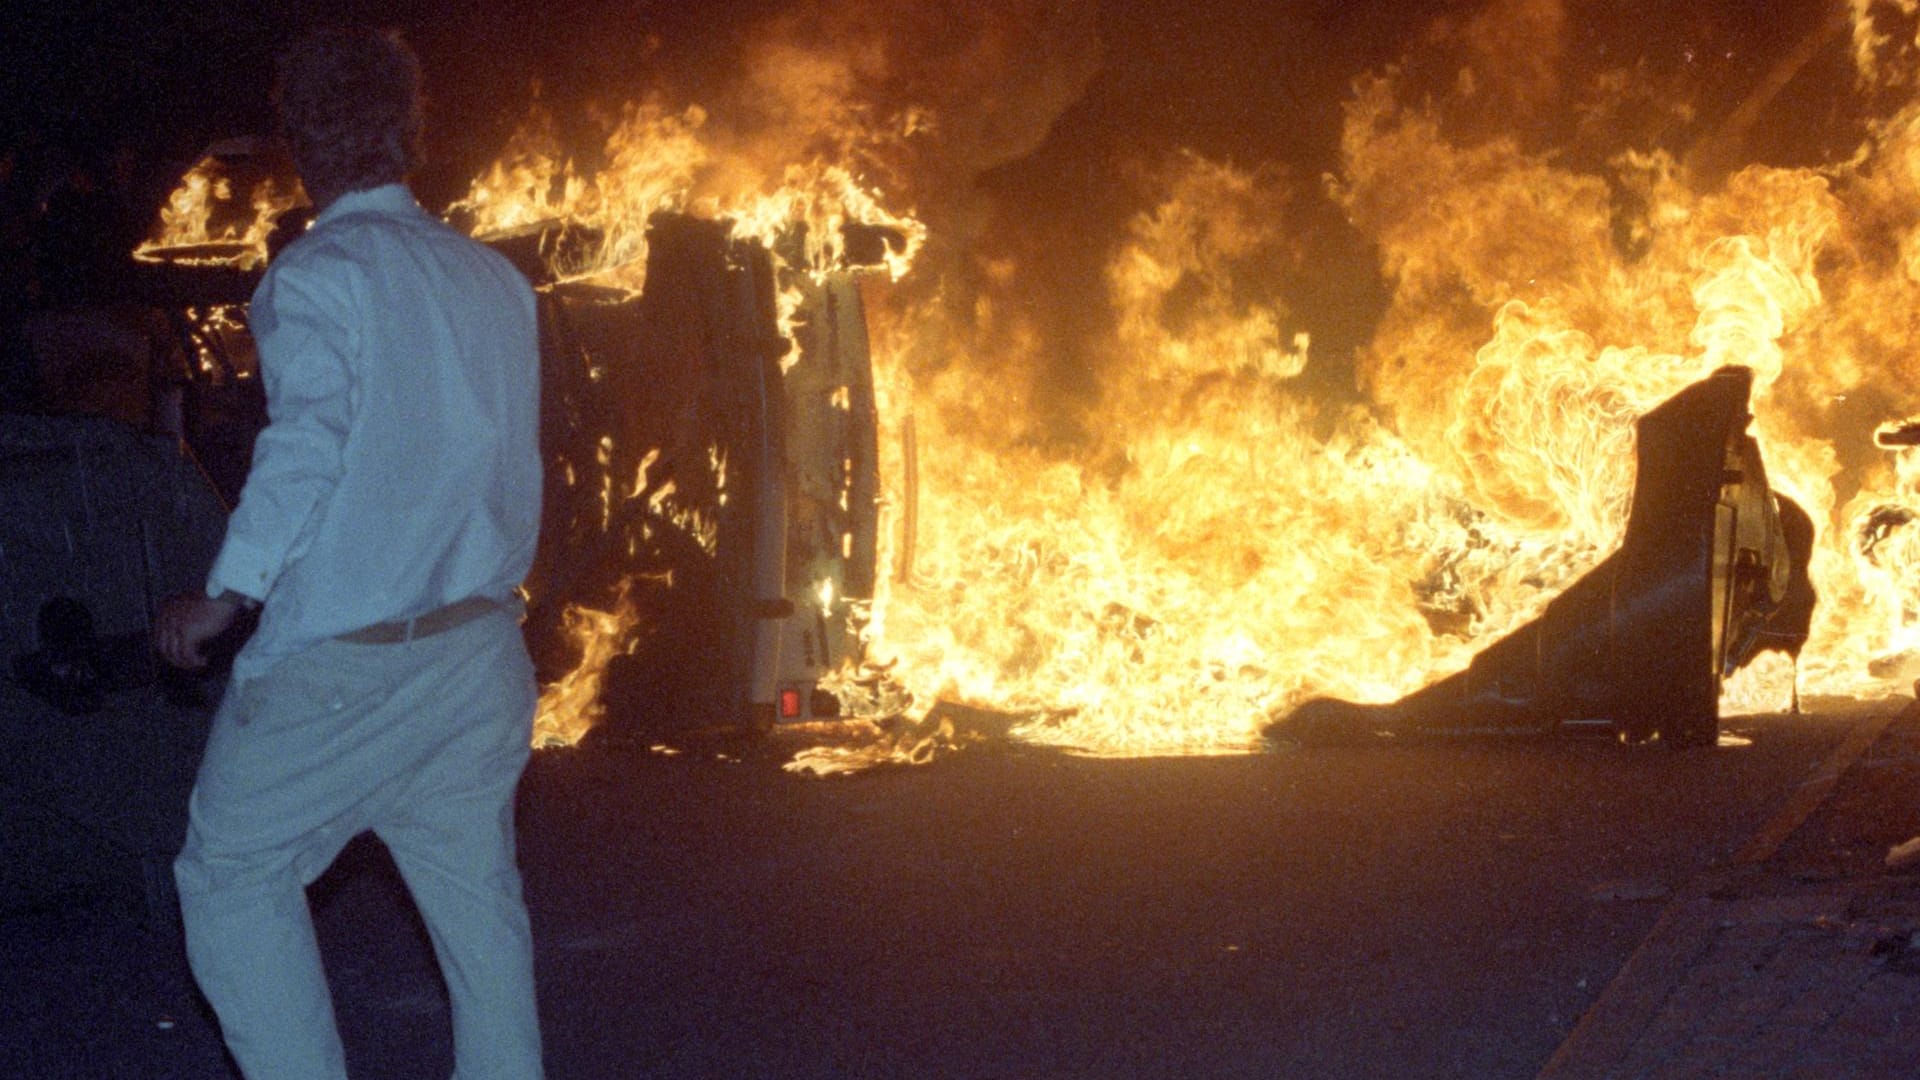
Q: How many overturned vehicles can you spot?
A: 1